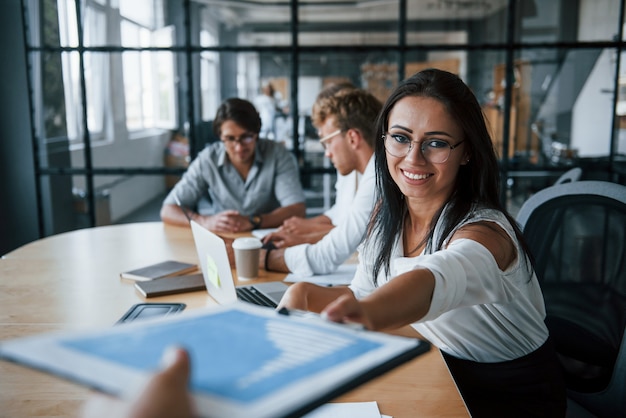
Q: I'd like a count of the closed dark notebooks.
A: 2